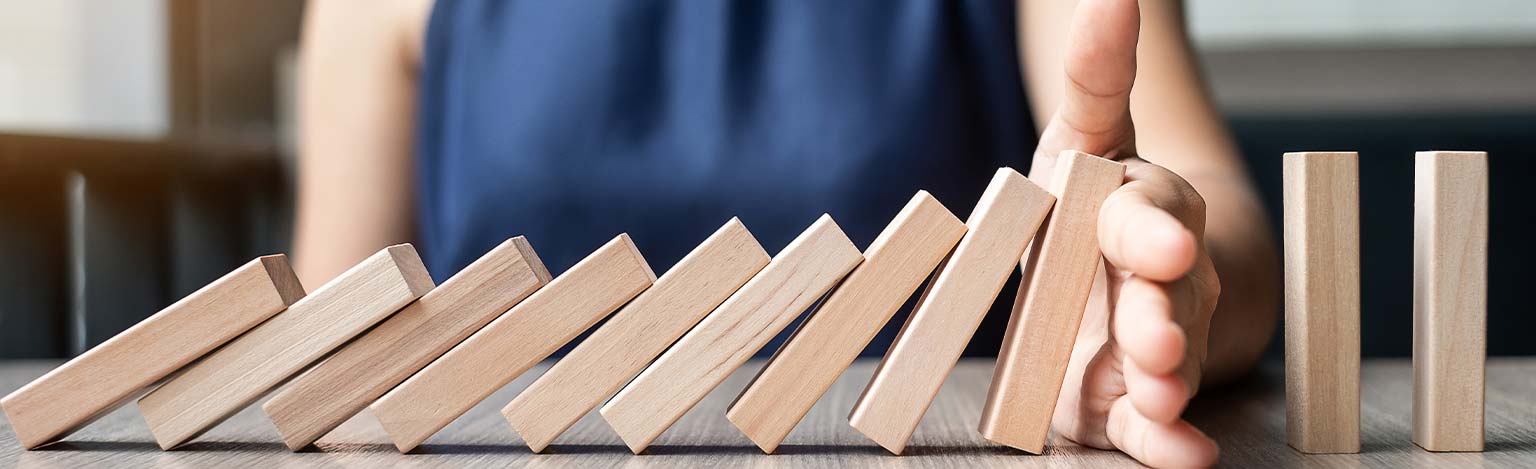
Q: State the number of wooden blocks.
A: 11